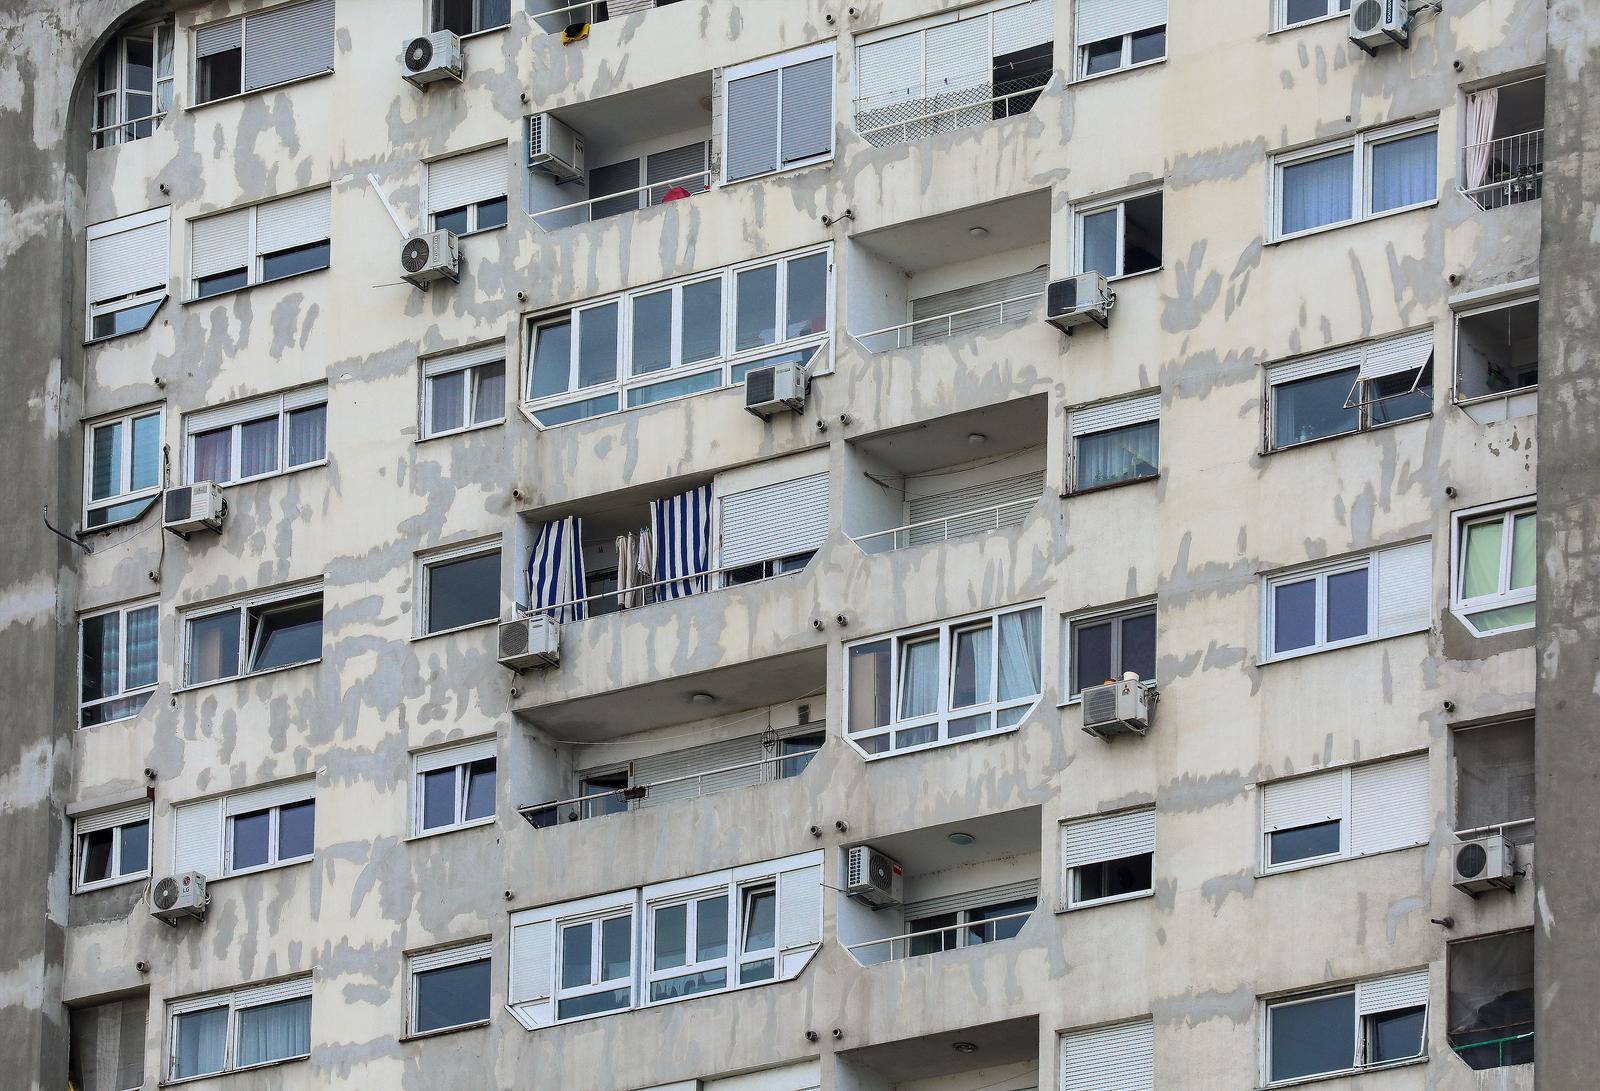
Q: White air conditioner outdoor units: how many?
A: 12